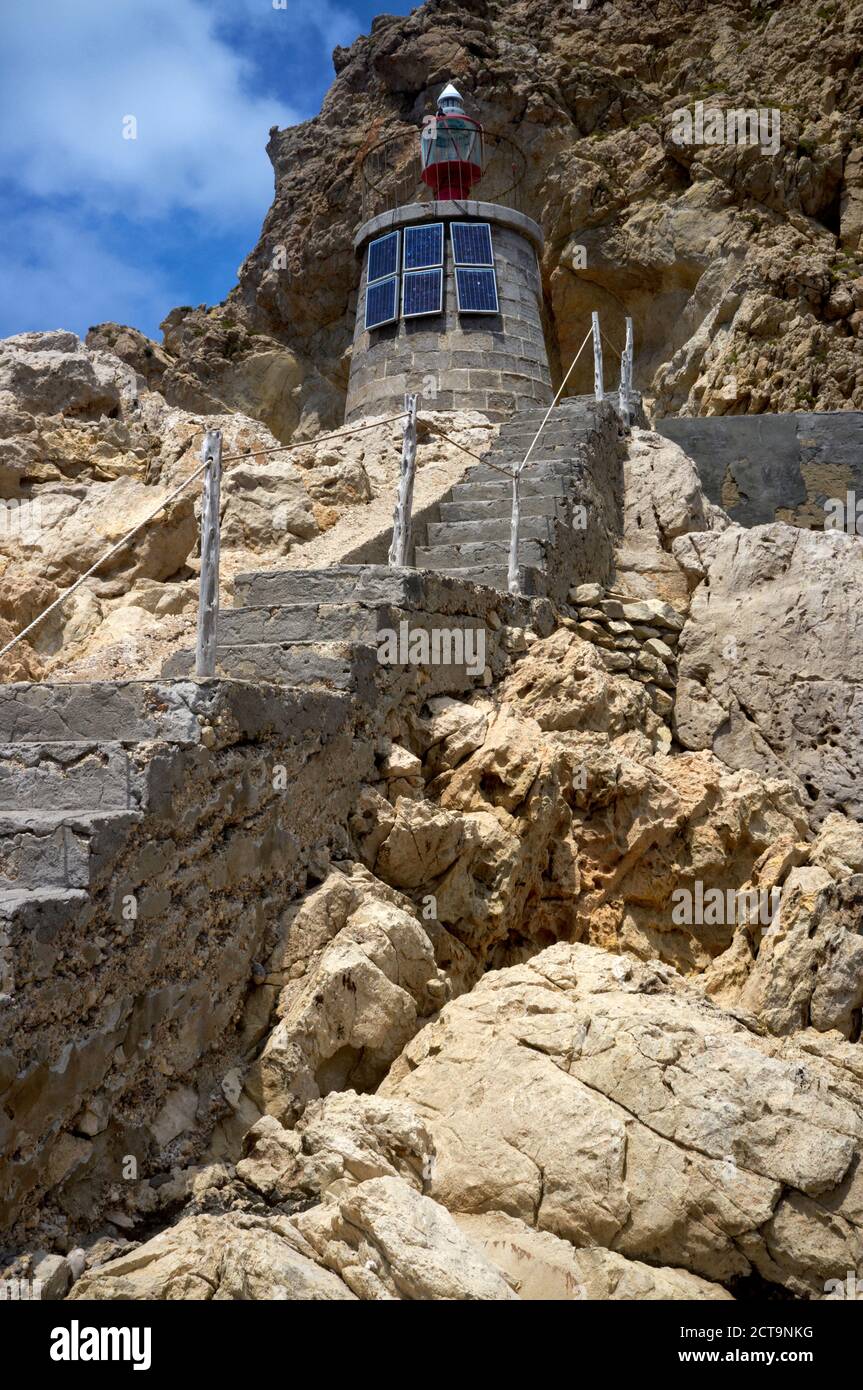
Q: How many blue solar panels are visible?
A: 6